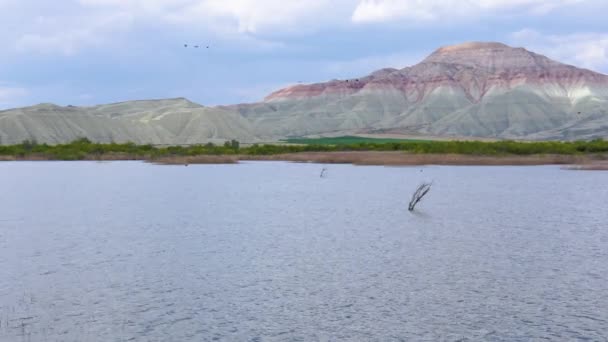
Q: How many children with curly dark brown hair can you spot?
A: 0